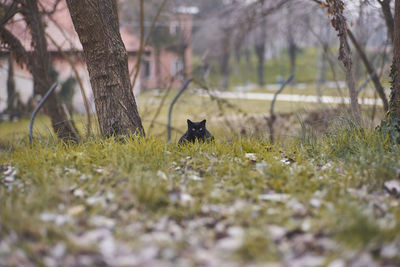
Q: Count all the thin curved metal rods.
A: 3